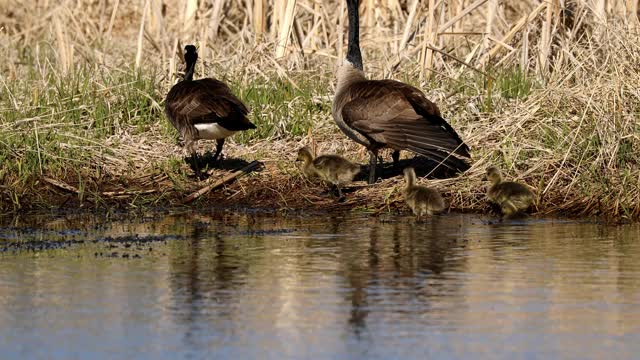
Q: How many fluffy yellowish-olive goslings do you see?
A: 3